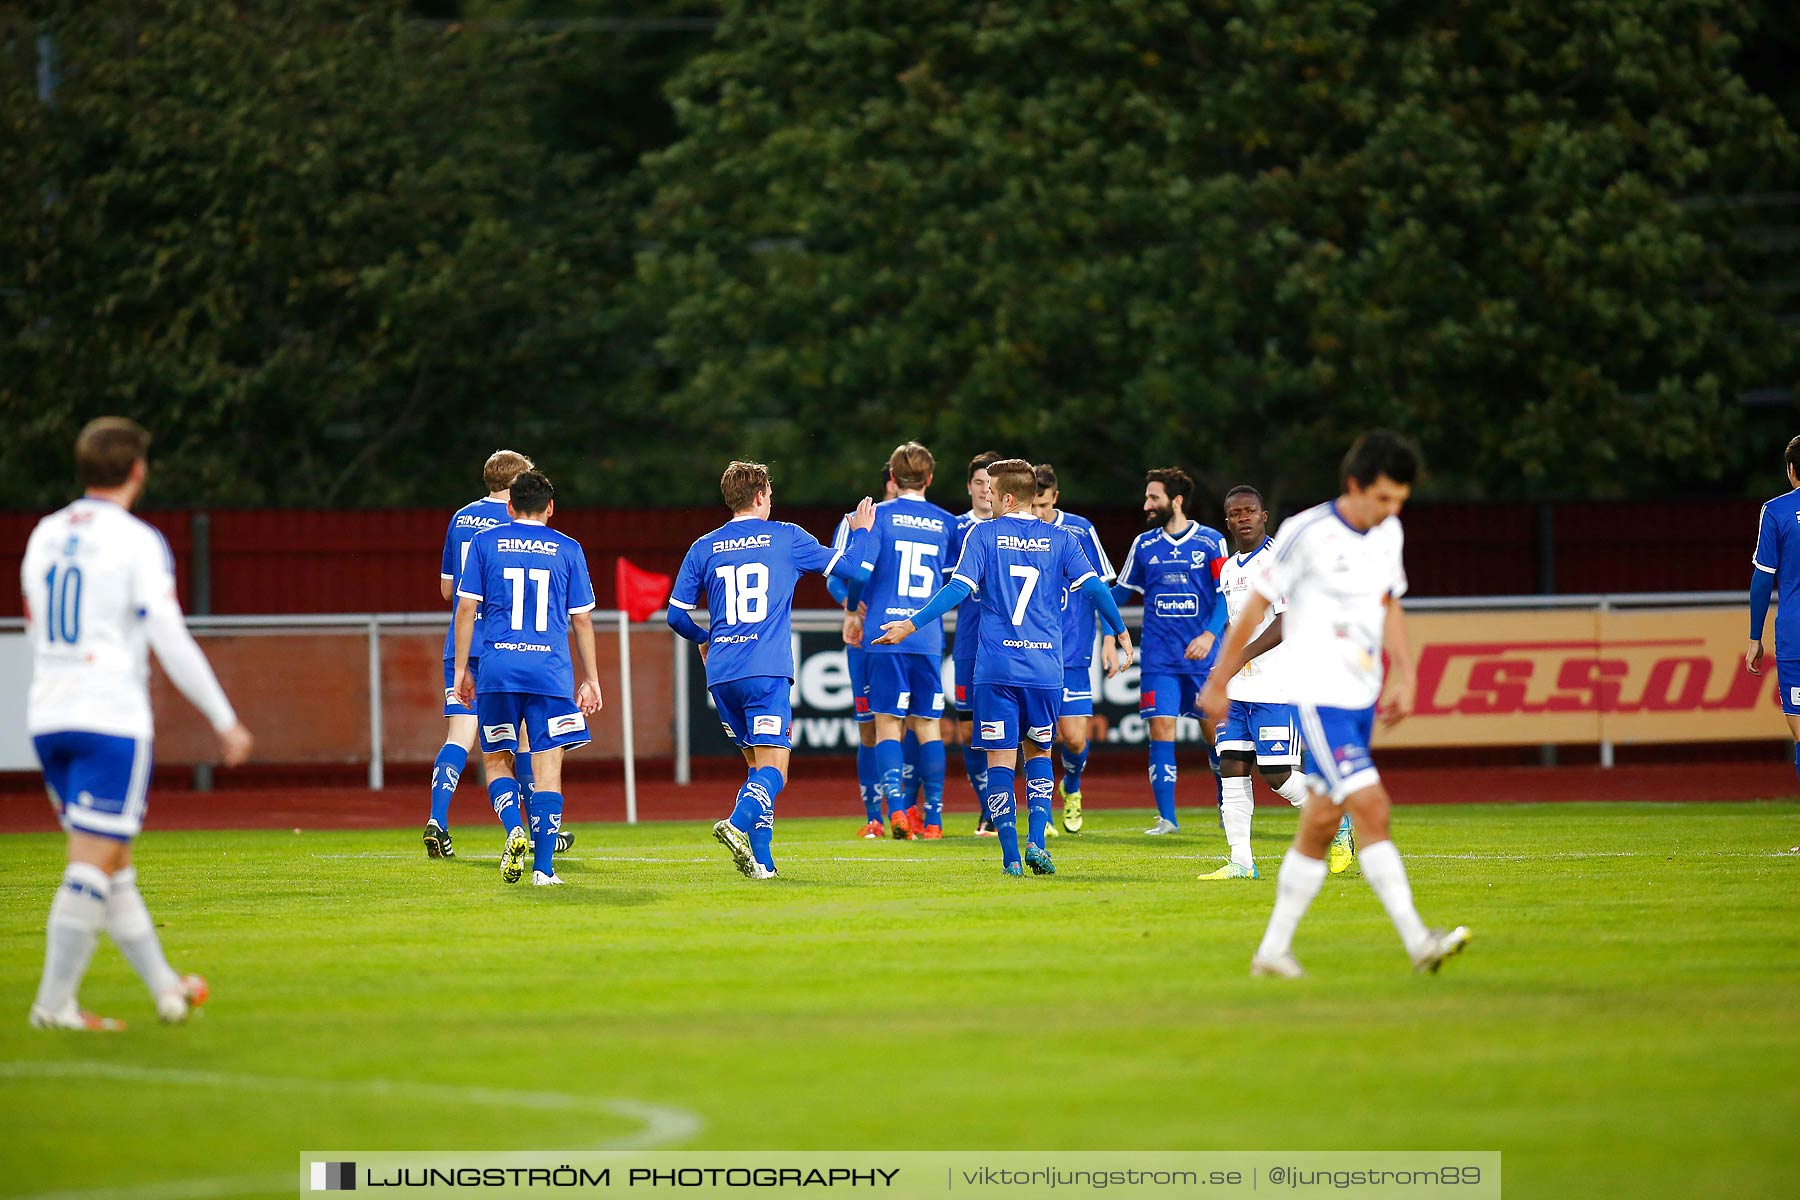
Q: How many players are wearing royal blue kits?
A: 10